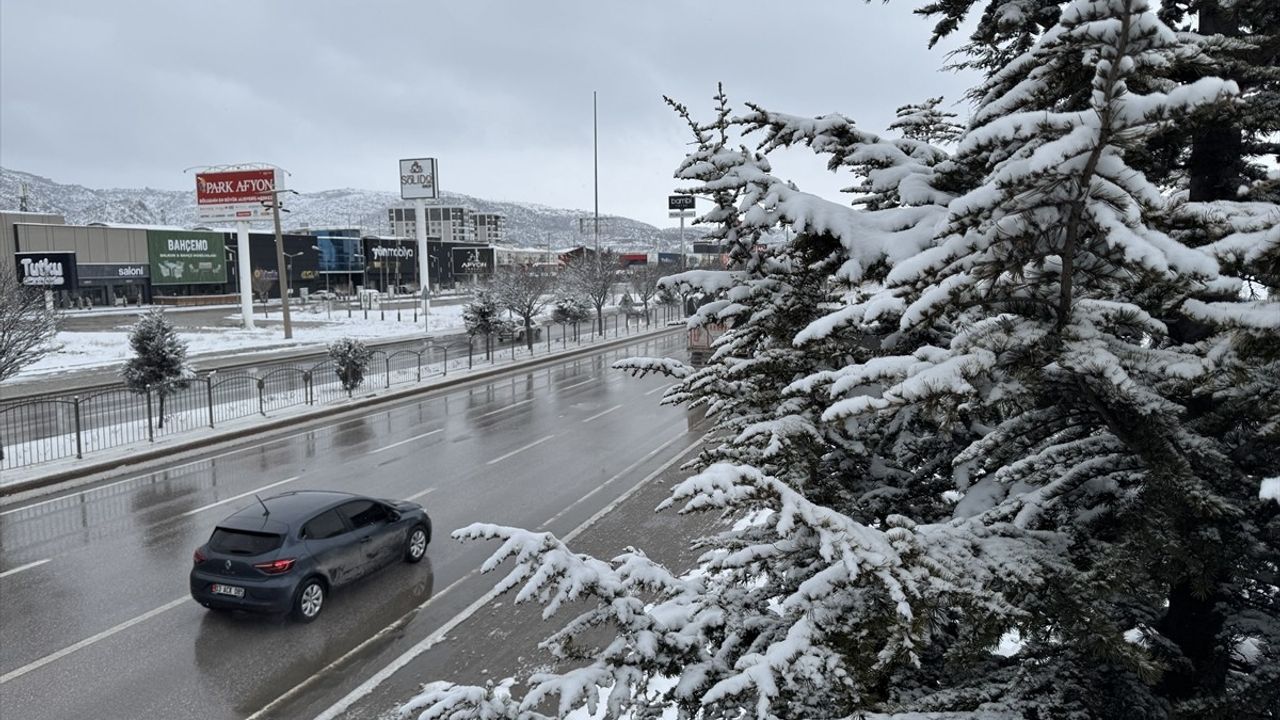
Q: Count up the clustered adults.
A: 0